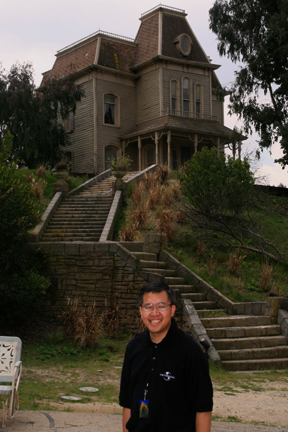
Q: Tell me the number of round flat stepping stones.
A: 2